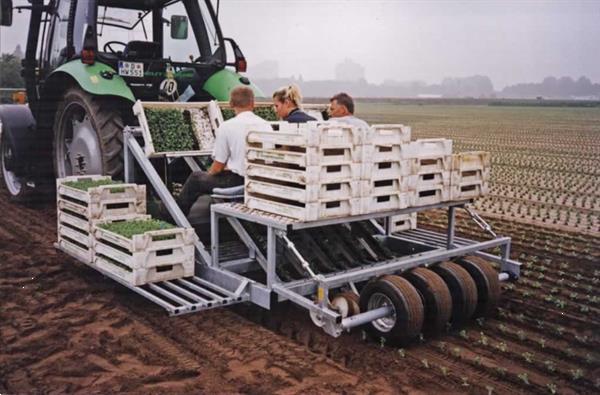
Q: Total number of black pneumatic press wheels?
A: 4